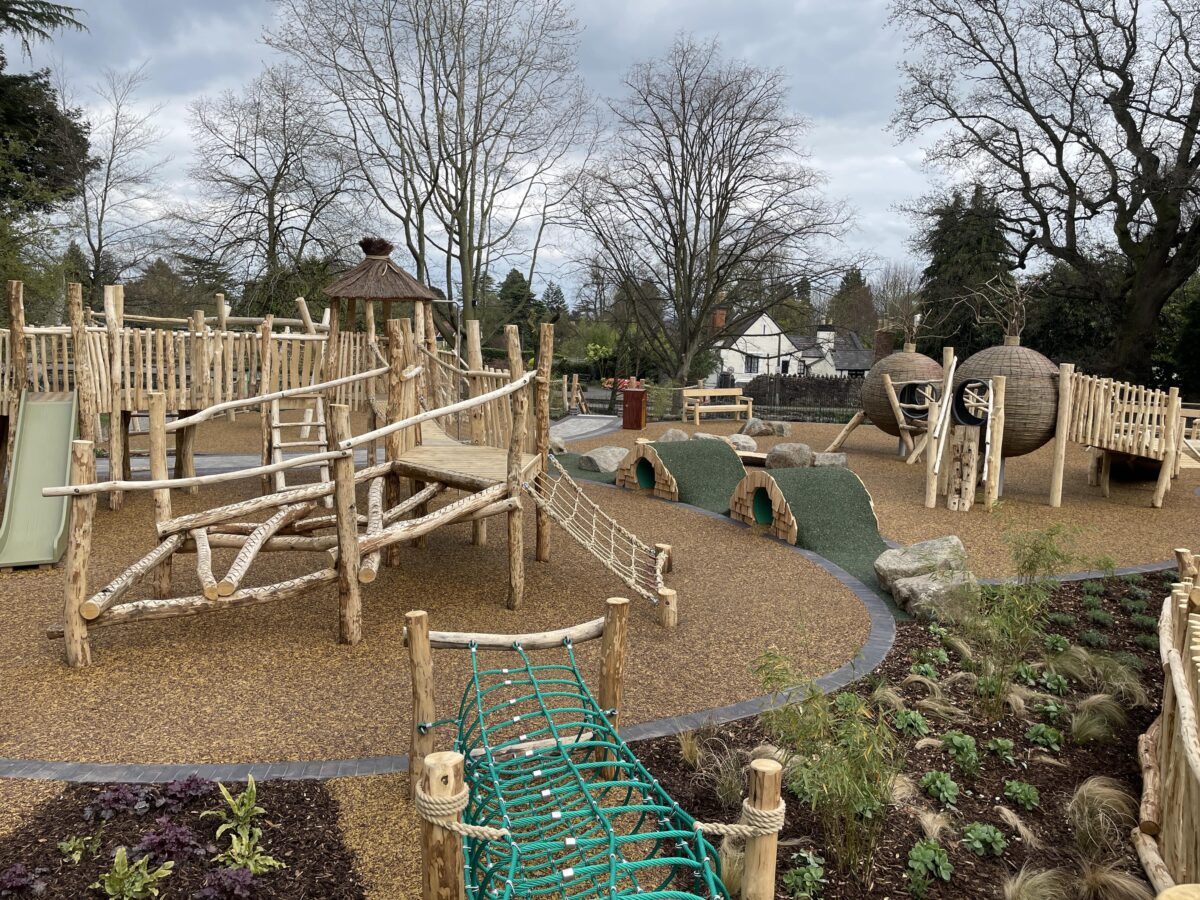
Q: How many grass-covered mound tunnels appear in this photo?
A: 2